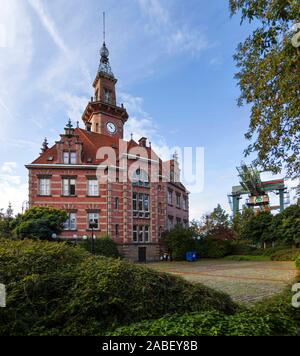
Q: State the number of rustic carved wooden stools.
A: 0